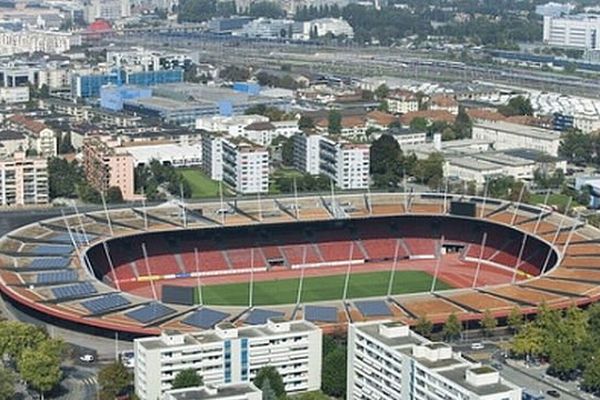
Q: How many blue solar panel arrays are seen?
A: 11